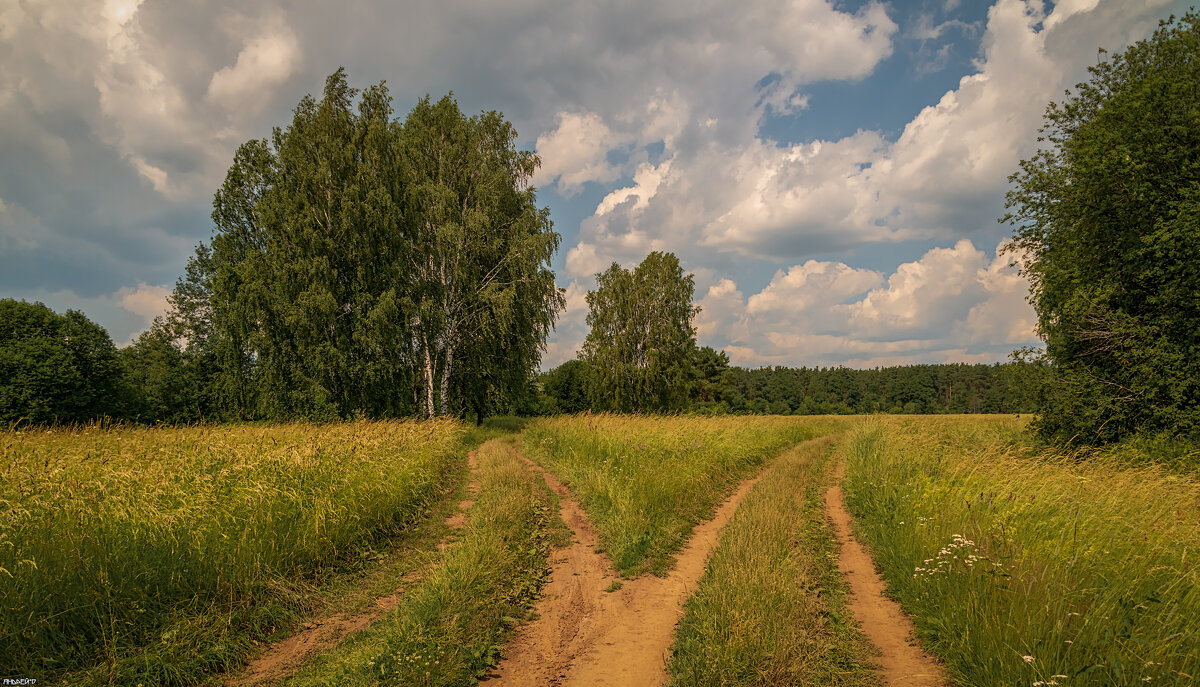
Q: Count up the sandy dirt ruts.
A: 4